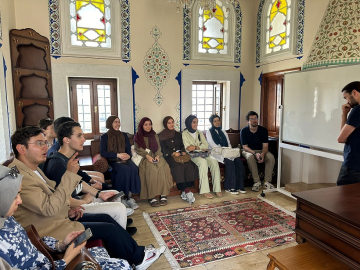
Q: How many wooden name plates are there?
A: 0